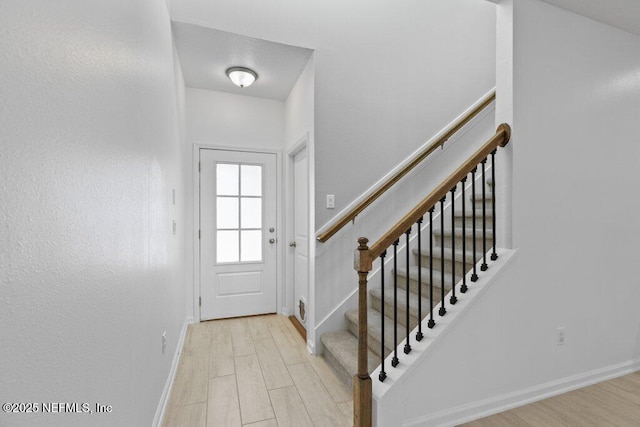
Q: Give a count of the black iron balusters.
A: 11